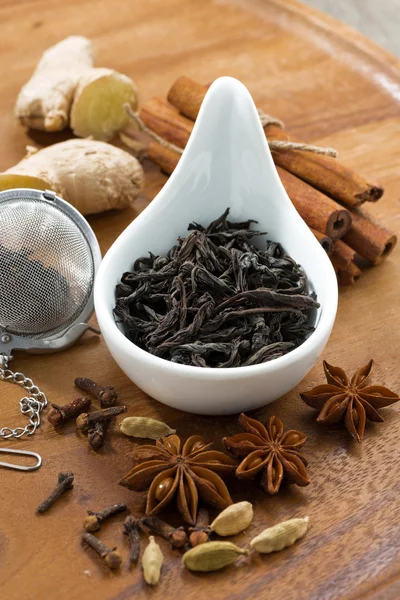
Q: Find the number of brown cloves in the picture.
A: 10